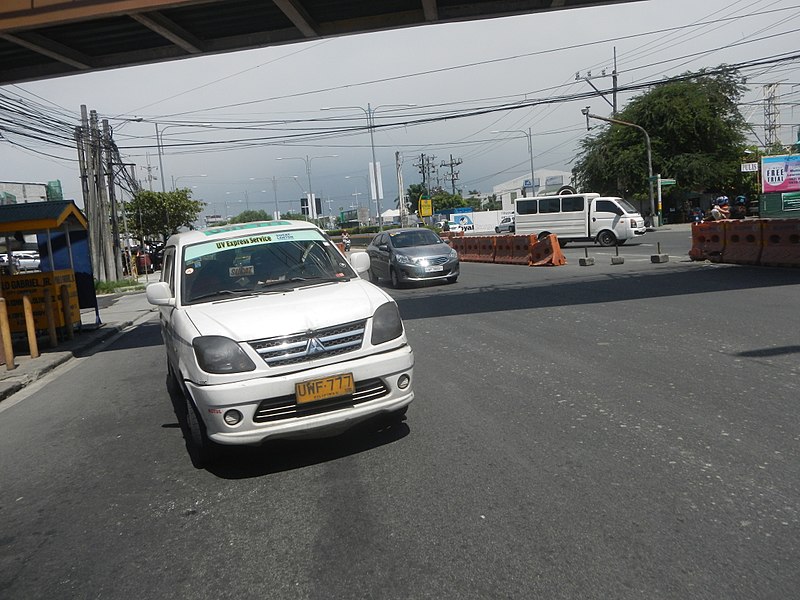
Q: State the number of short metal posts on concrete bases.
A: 3